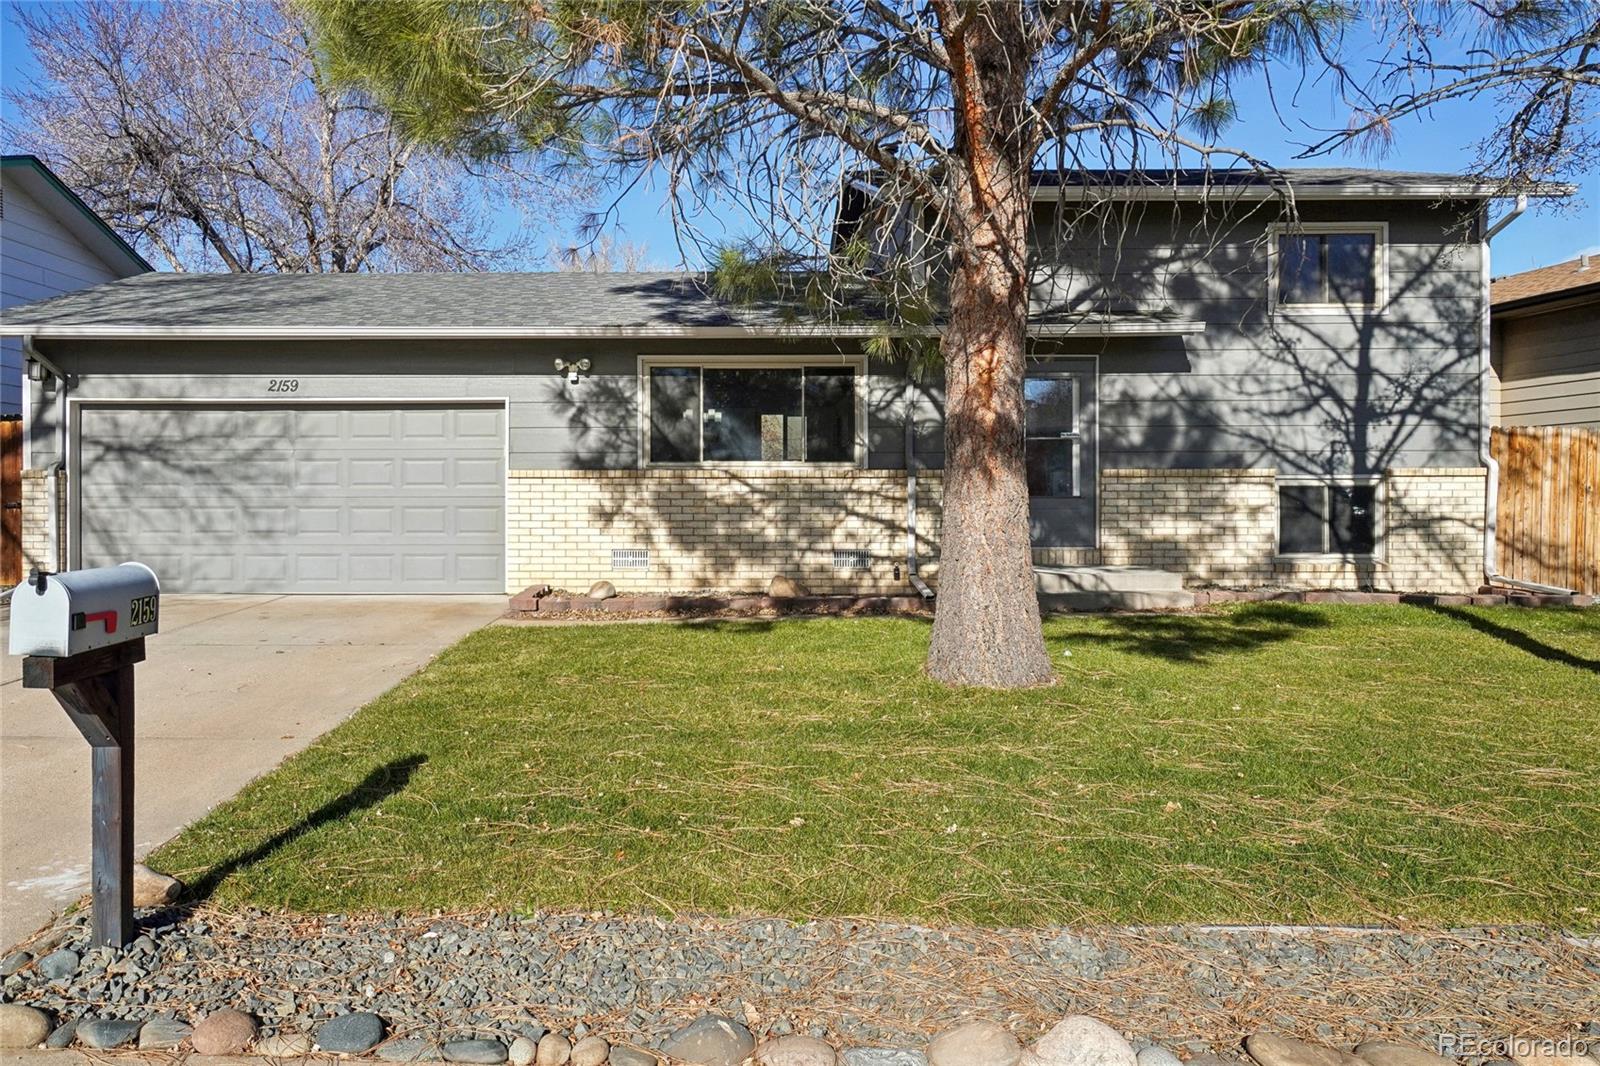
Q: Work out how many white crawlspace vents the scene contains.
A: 2